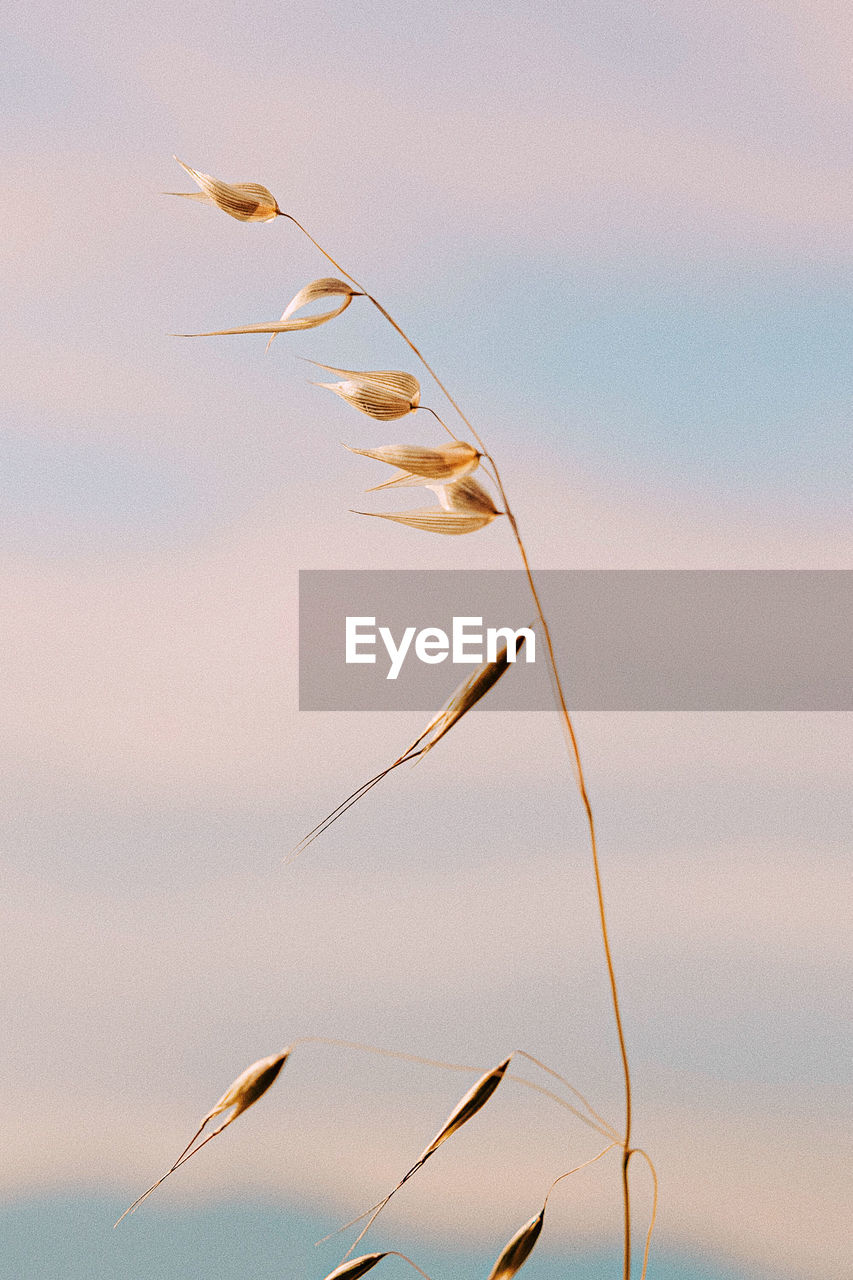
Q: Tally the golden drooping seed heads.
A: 10